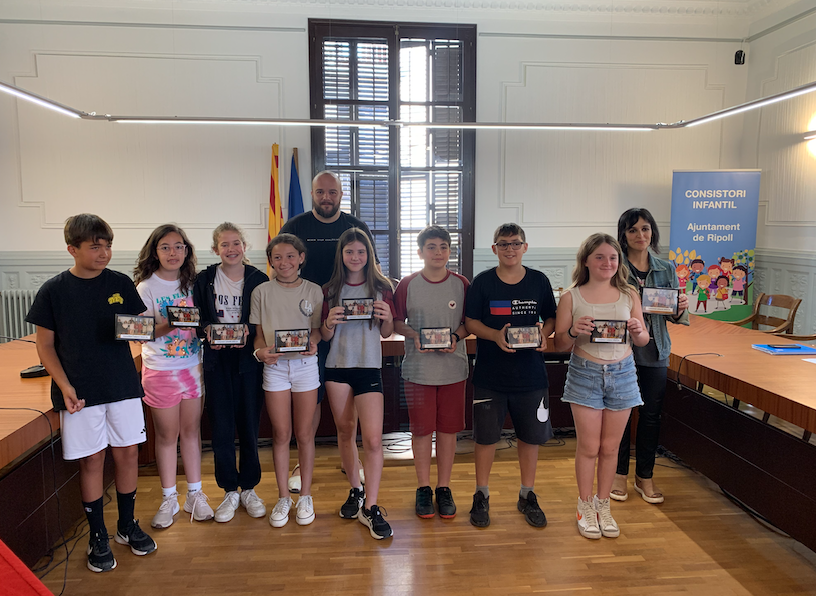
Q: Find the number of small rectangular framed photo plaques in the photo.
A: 9